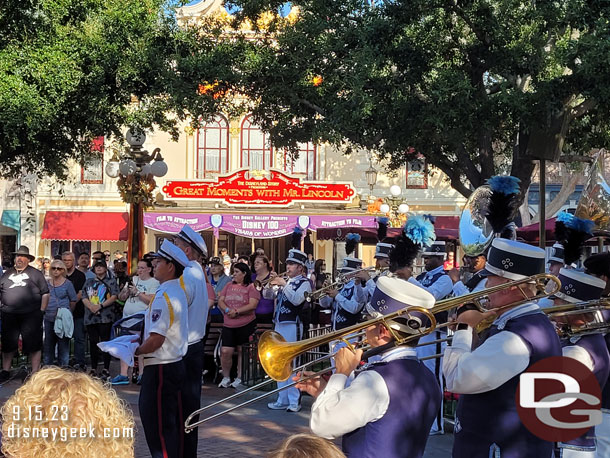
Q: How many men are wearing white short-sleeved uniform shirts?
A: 2